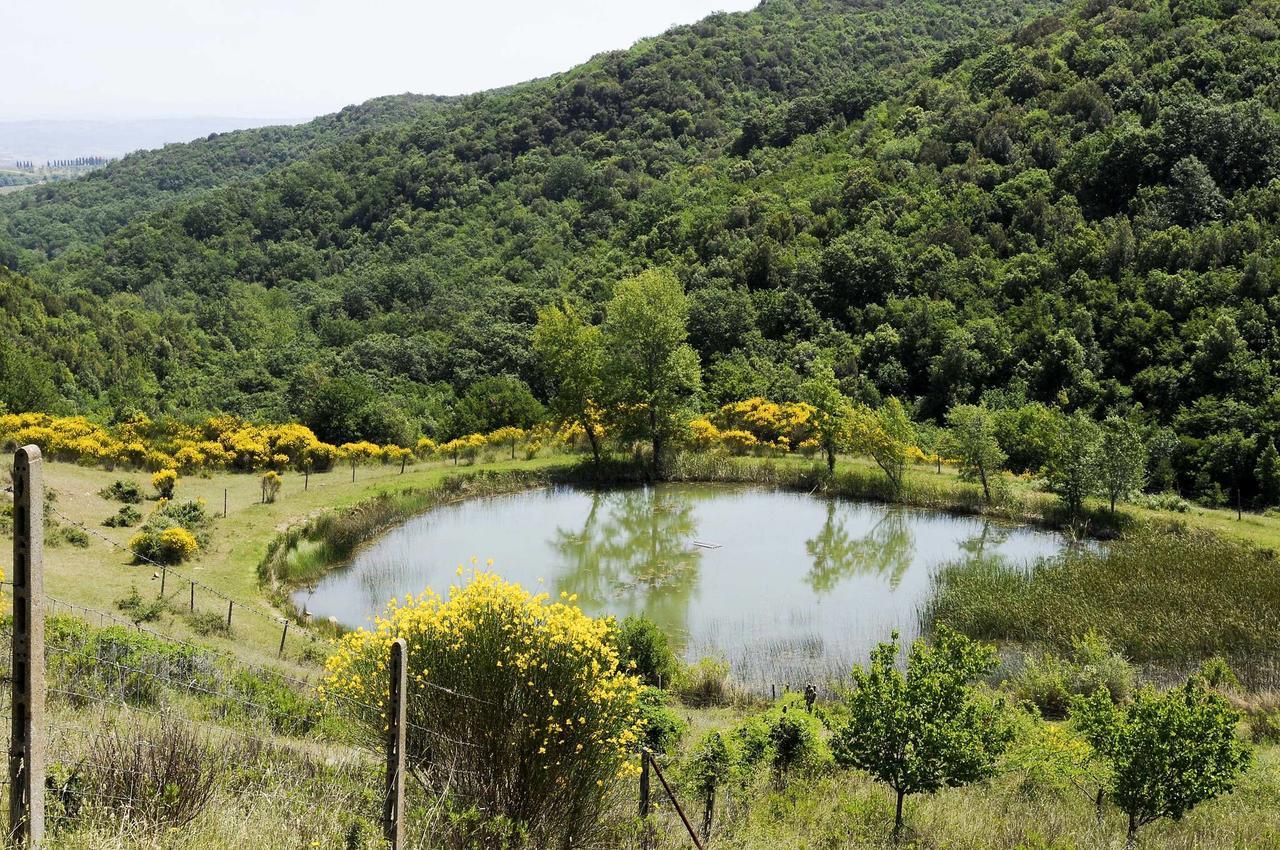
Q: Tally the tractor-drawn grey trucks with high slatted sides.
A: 0